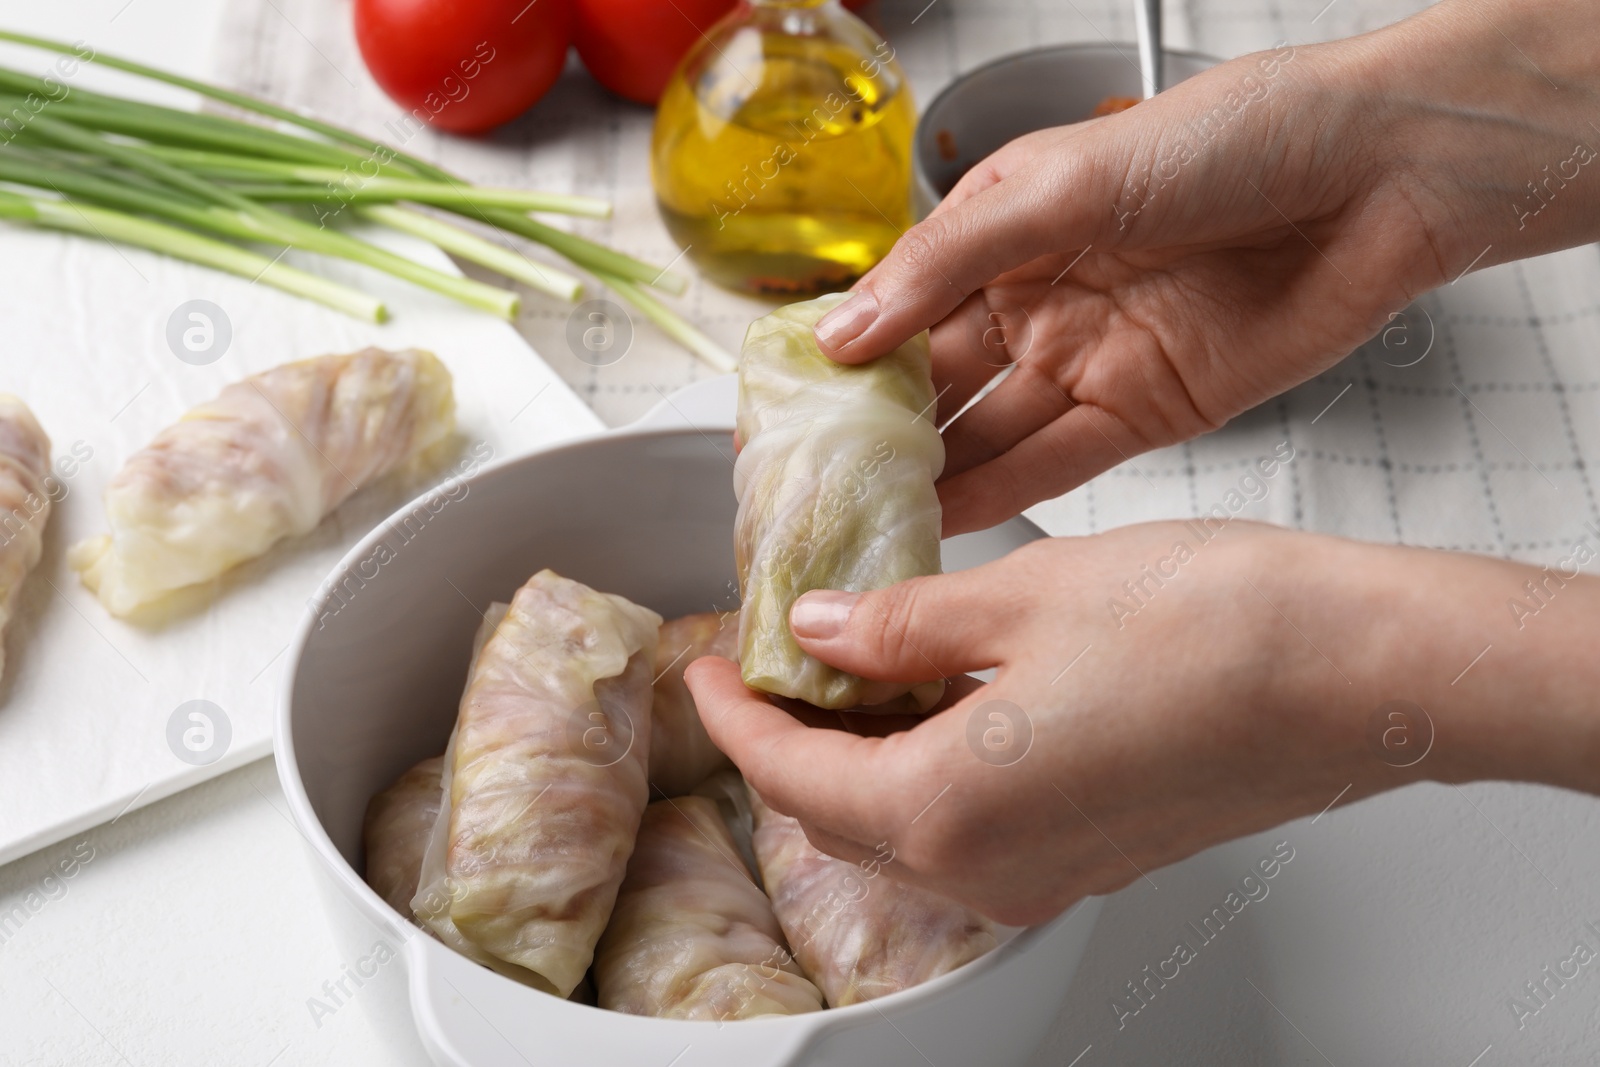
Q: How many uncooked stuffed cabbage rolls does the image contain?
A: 8